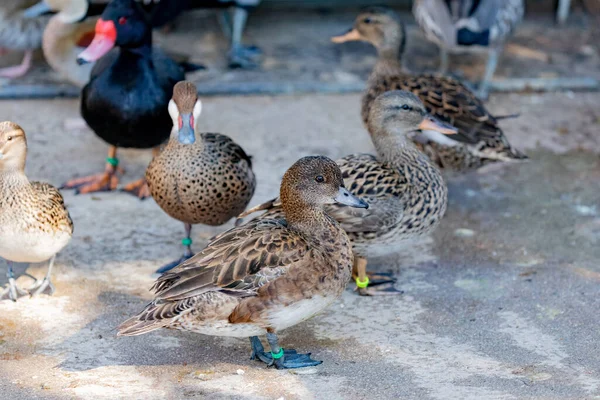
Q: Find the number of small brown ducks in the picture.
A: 5